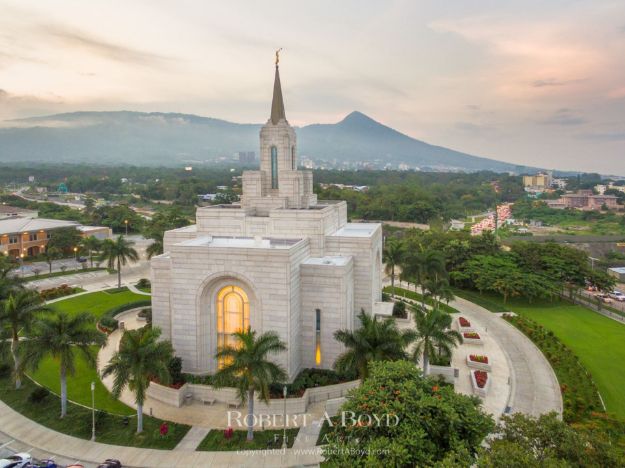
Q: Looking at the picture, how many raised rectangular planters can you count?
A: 4